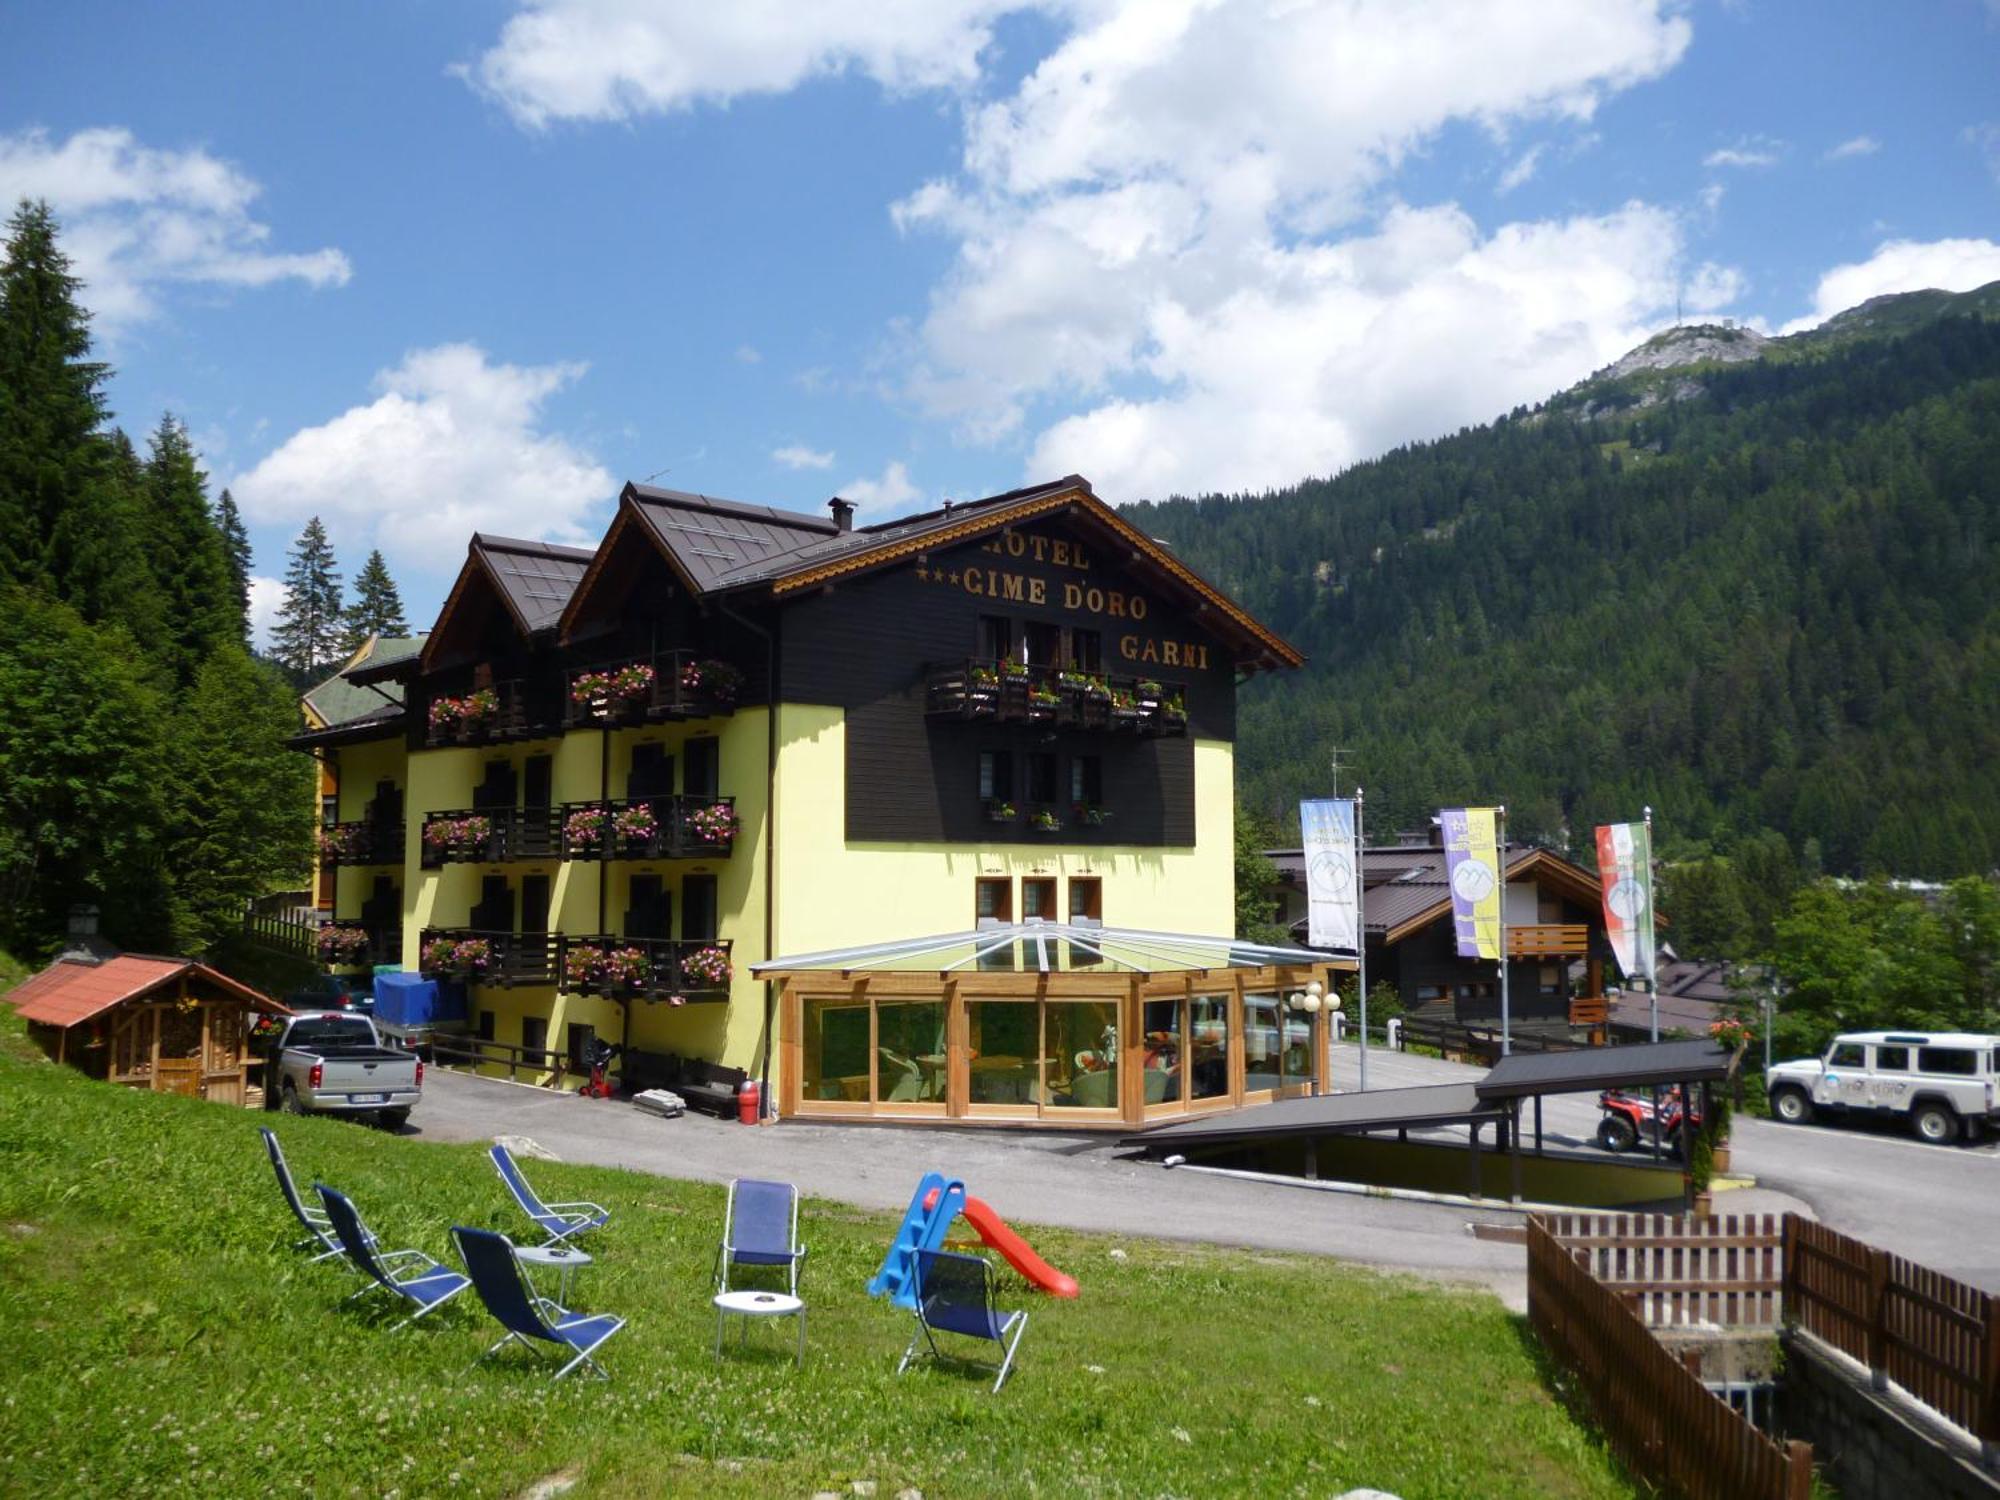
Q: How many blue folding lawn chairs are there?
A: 6